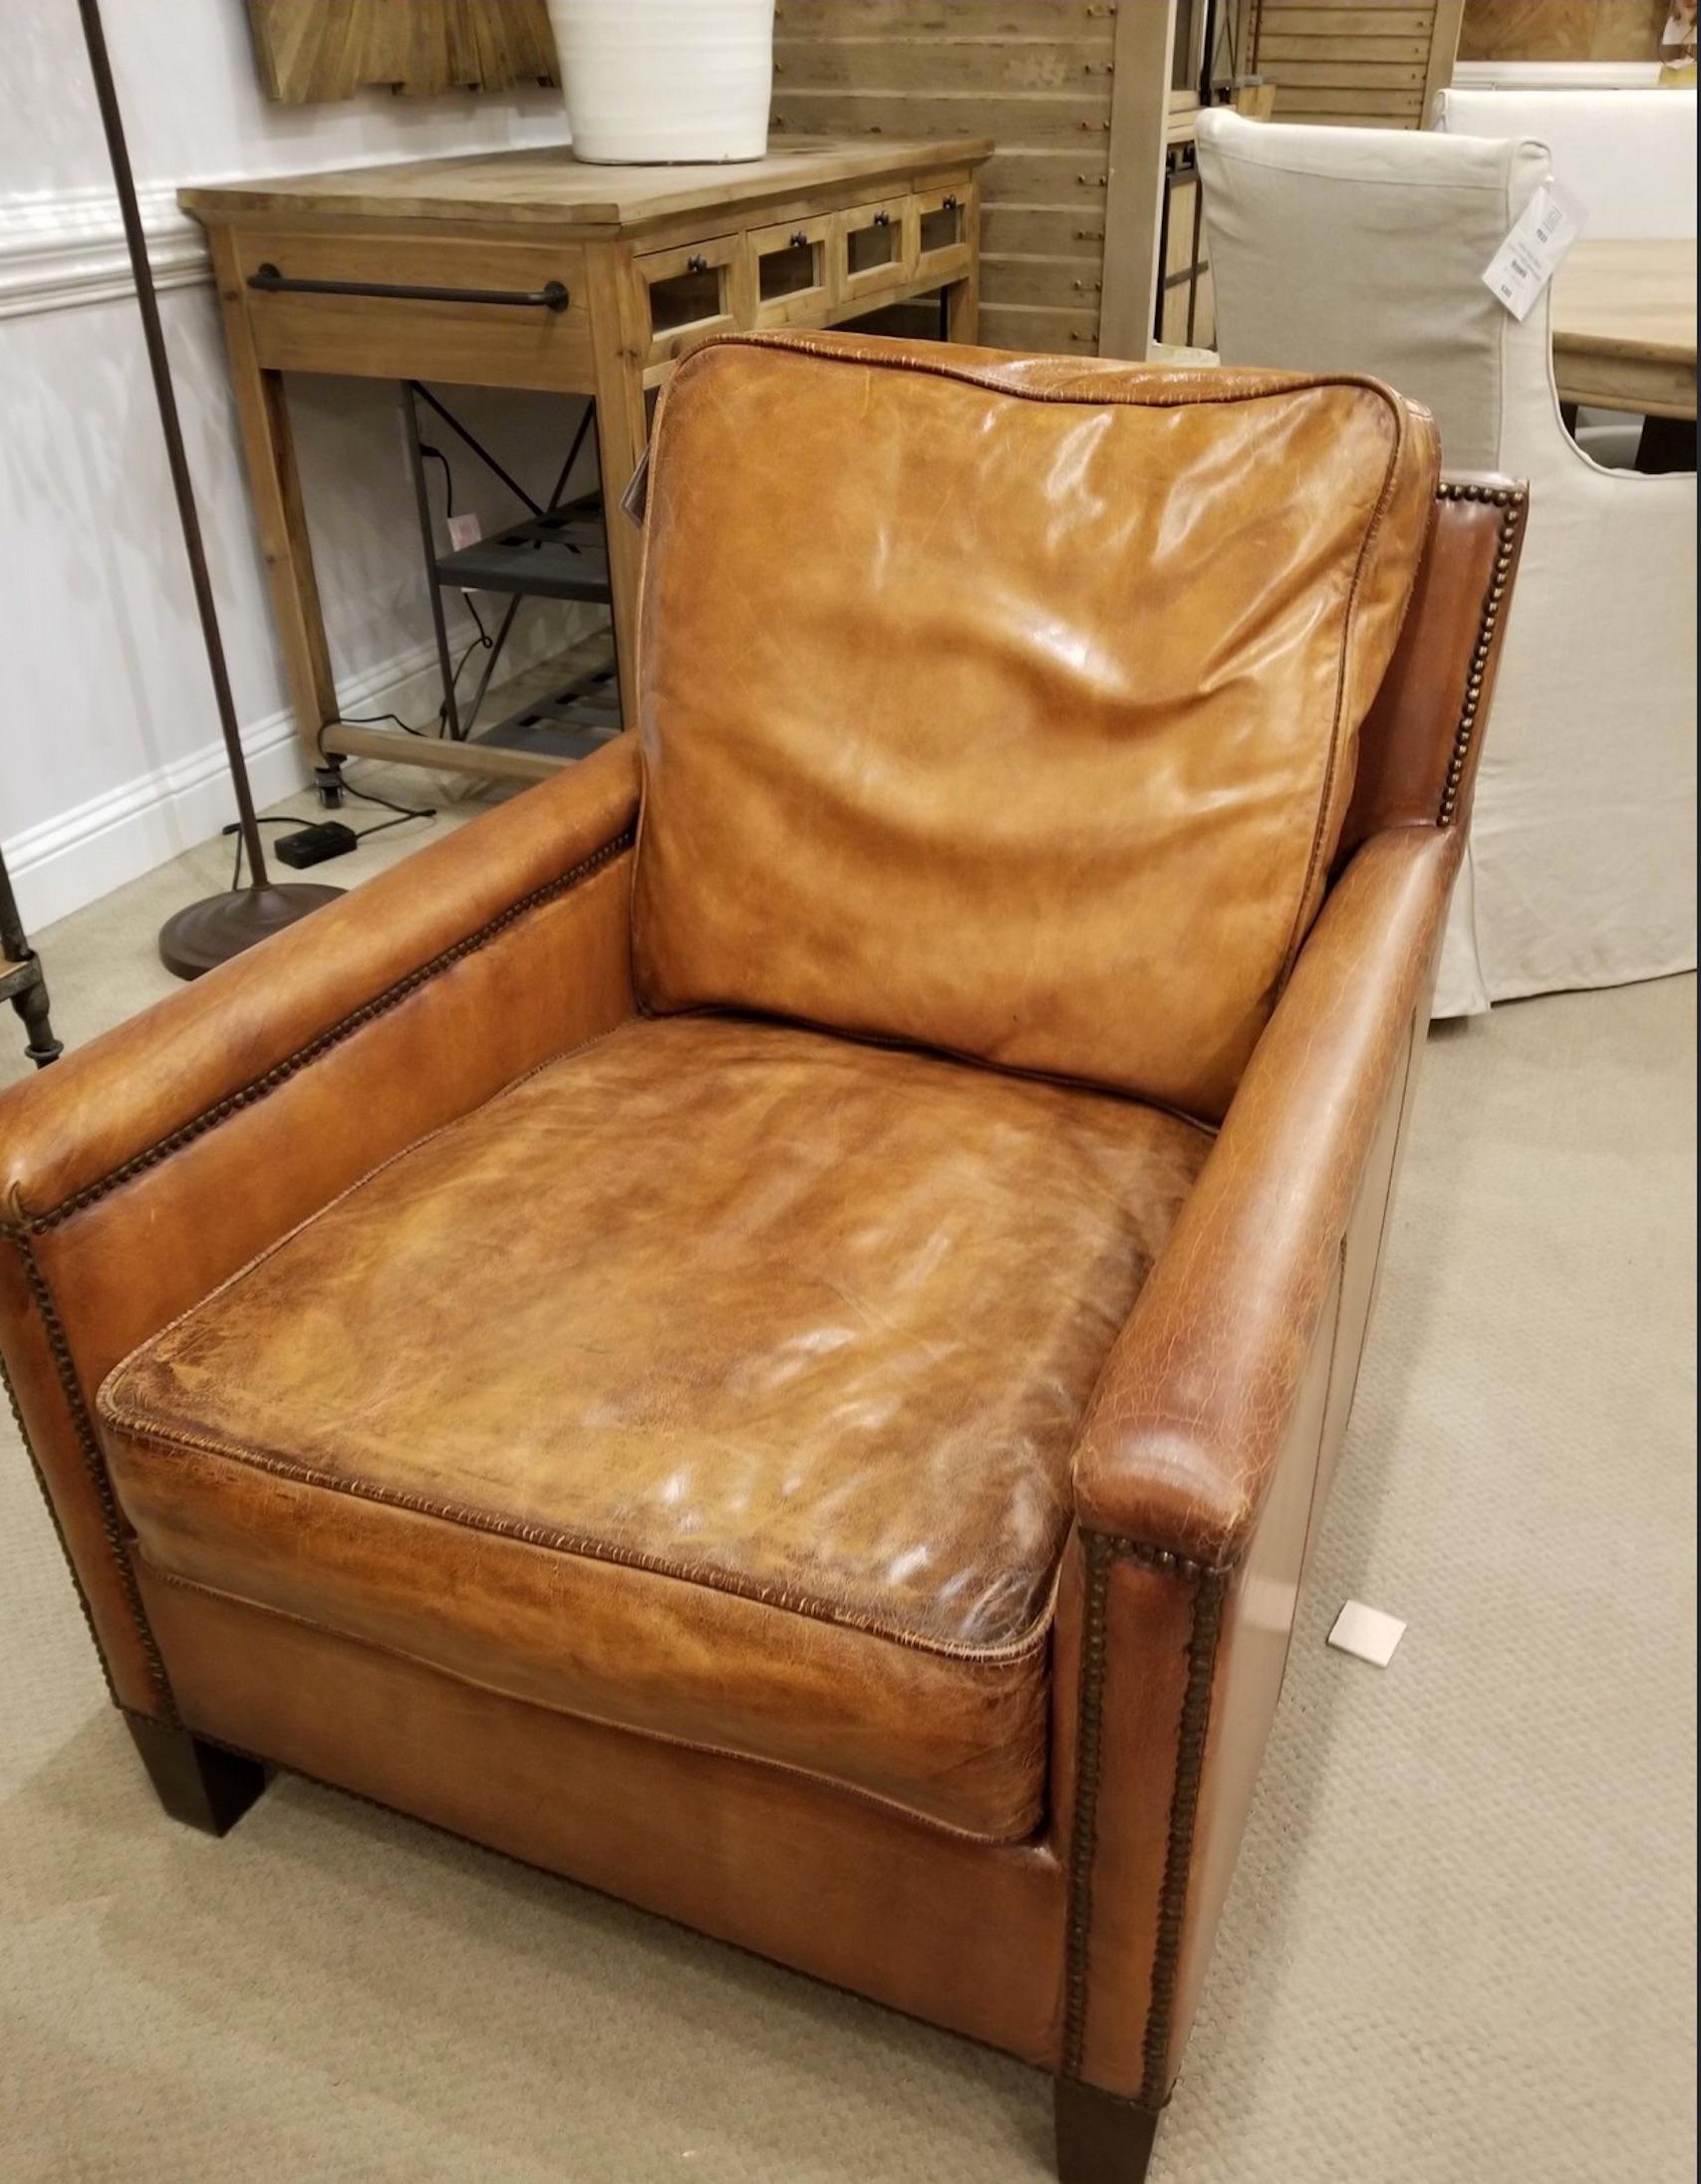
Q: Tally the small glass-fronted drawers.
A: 4